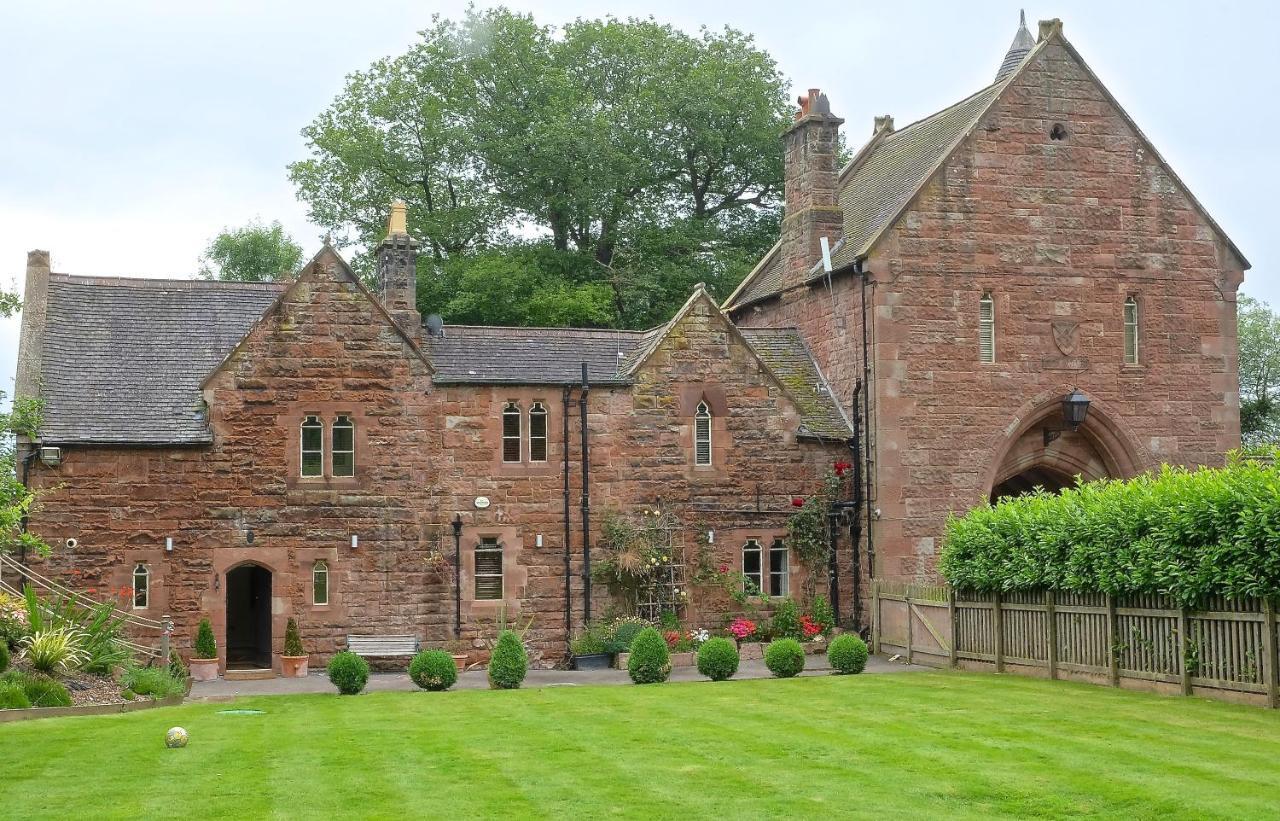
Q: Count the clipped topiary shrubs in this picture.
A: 9